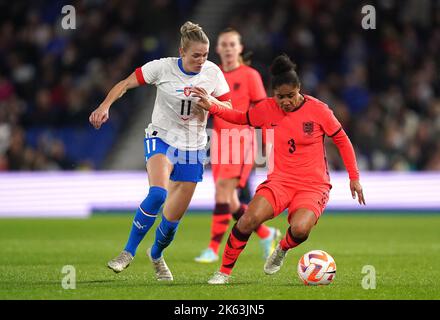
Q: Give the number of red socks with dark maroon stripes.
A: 4